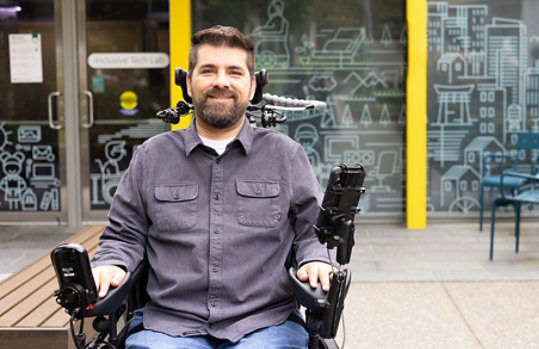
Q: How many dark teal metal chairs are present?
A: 2